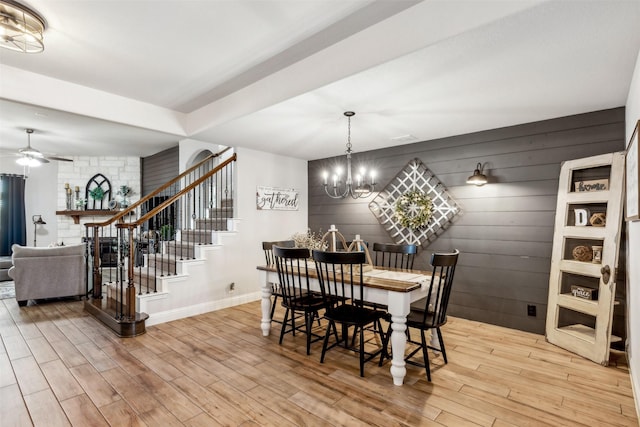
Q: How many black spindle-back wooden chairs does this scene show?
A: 6